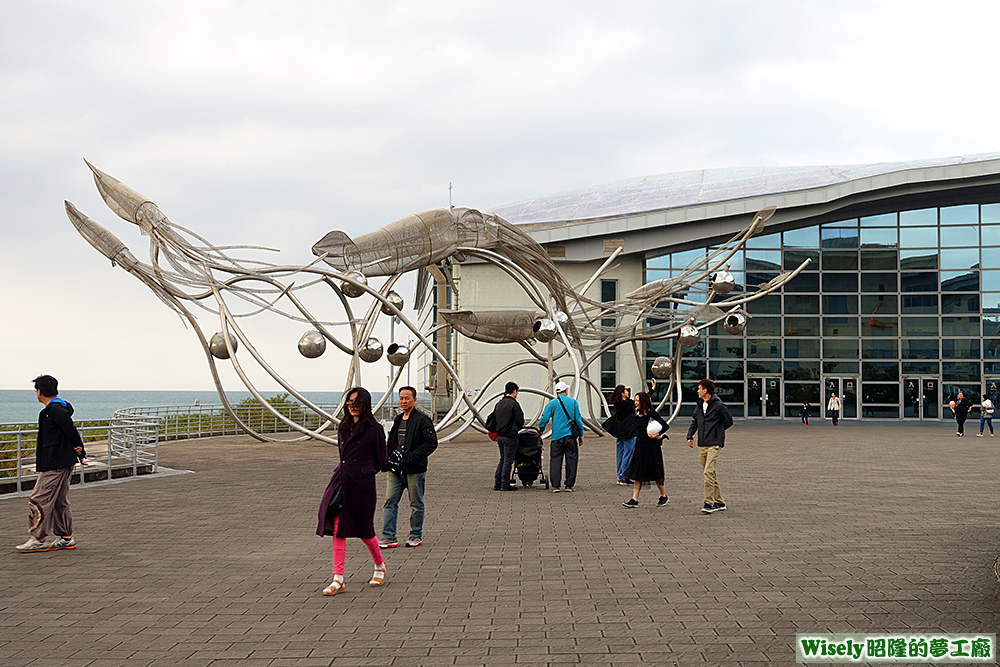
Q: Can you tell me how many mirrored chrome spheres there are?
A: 12